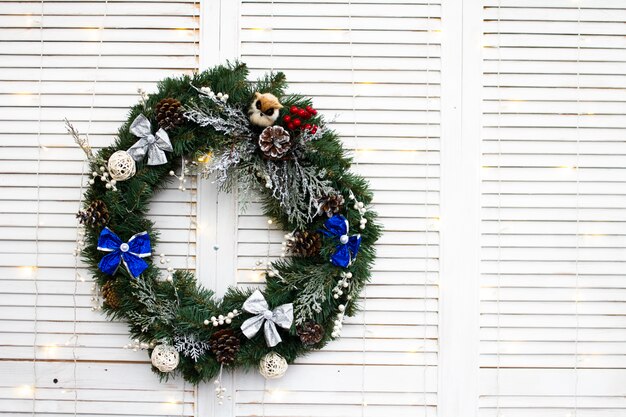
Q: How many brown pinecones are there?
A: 8